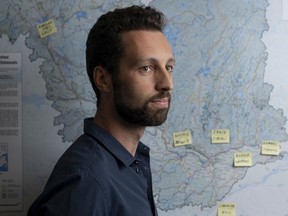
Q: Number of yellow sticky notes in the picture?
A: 6